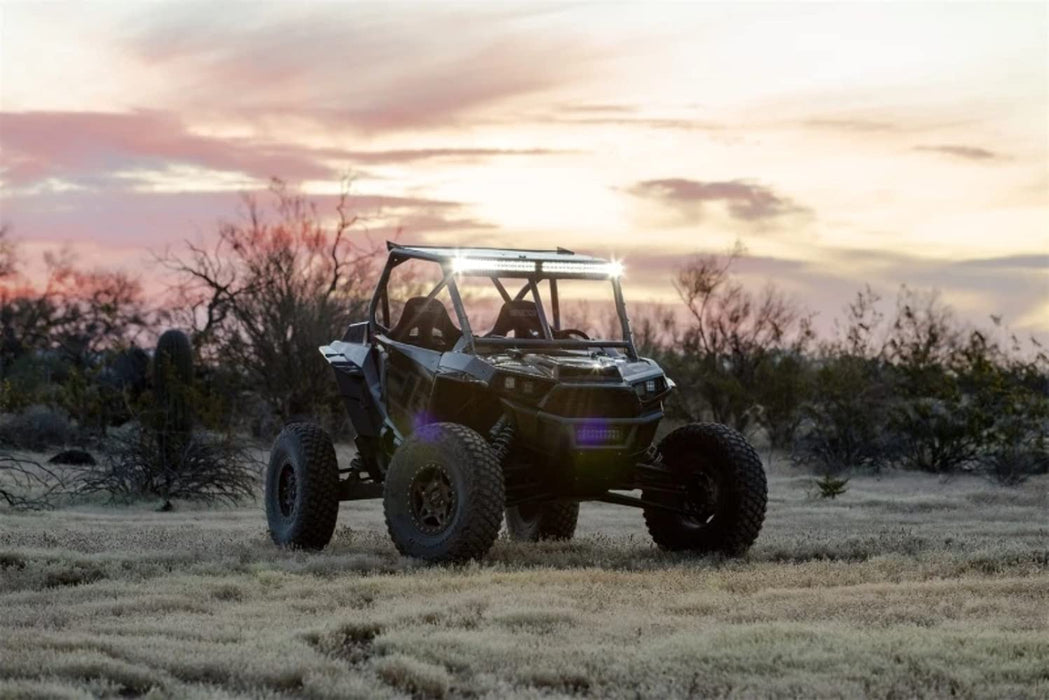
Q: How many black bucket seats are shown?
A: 2